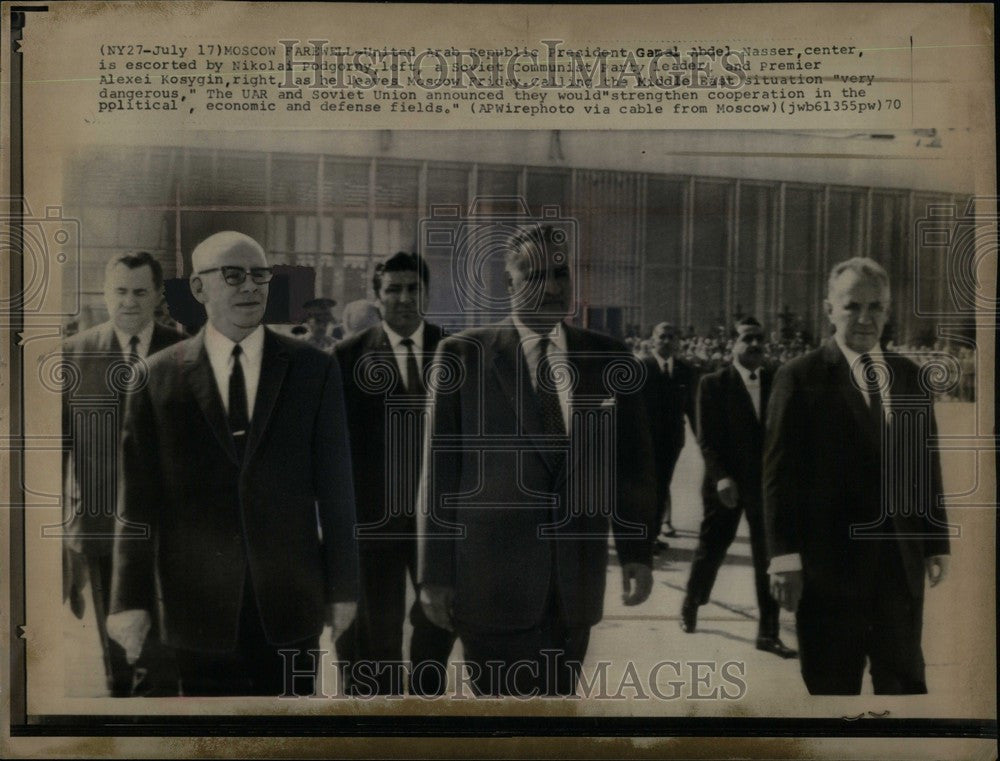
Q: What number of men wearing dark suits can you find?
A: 7